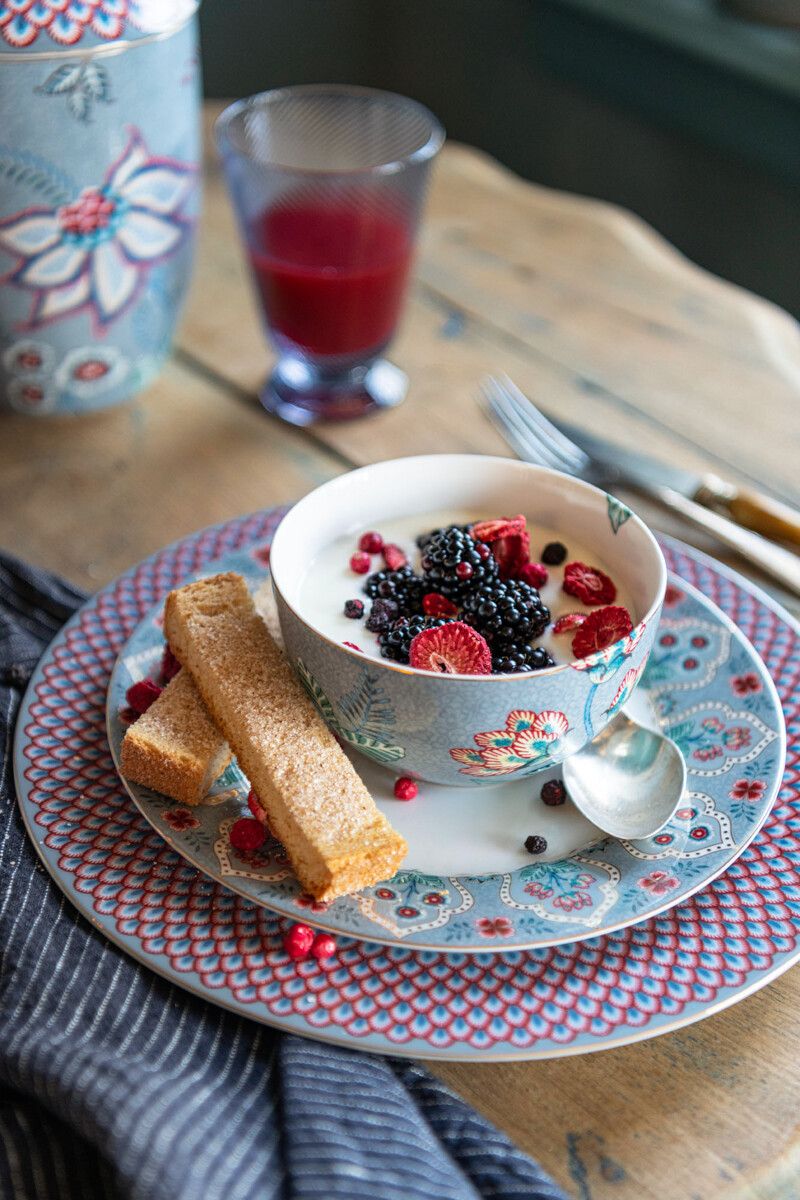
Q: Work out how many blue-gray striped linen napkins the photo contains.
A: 1